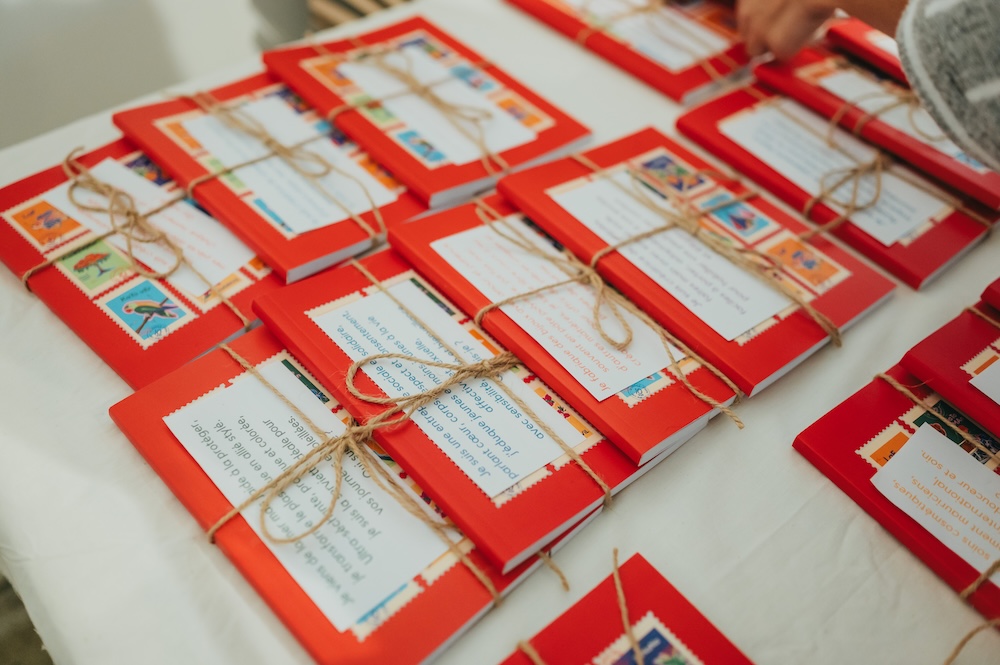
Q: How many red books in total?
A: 15